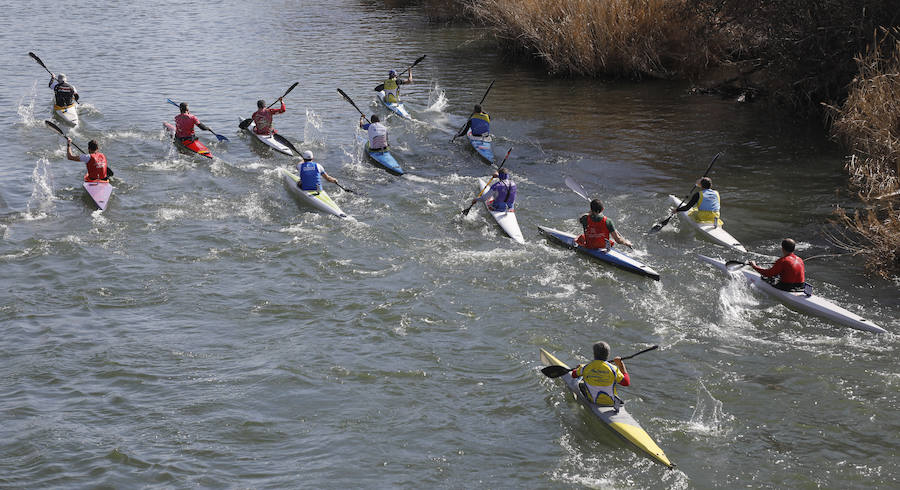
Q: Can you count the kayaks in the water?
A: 13